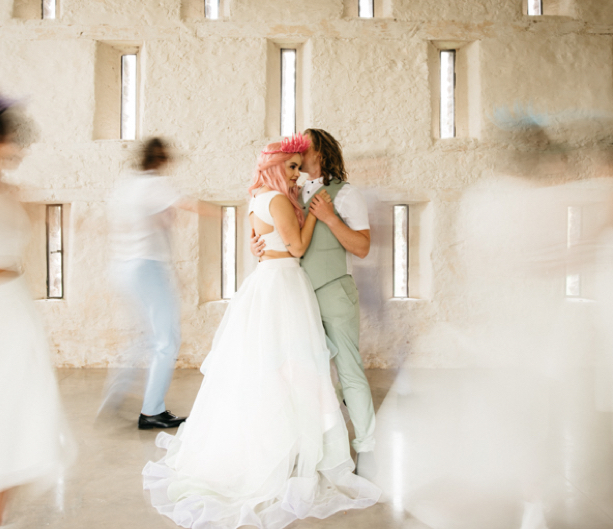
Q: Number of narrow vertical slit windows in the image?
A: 11